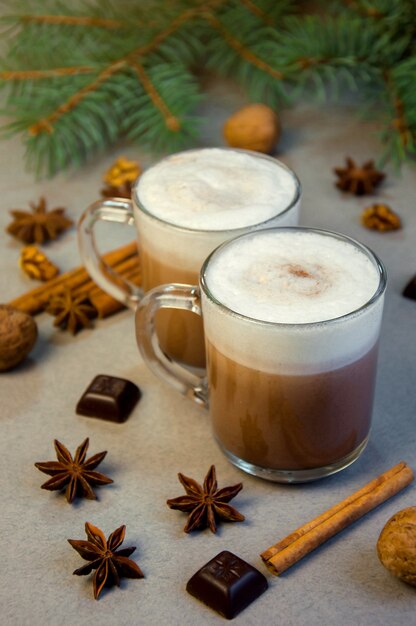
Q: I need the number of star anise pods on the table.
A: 6